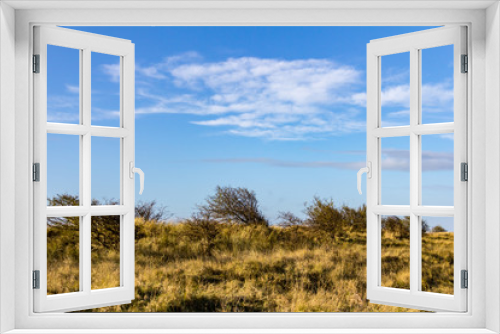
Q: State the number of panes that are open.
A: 2